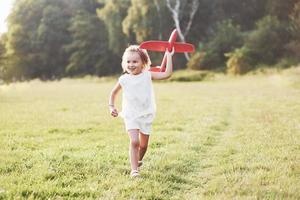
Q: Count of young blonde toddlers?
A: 1